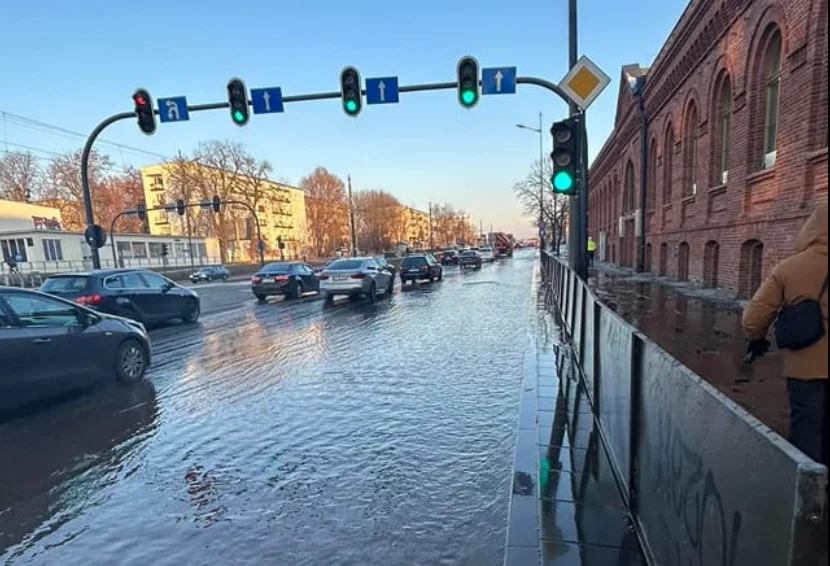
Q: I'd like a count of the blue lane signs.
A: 4